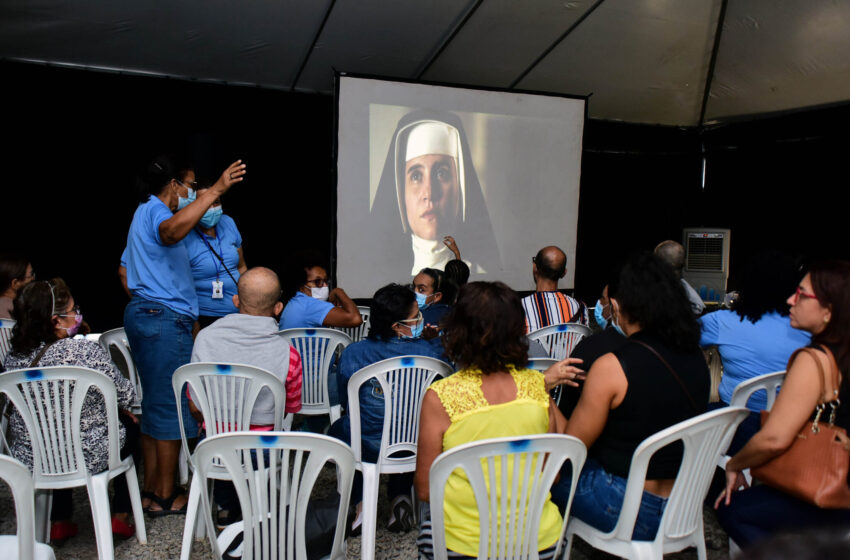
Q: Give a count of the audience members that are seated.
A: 14